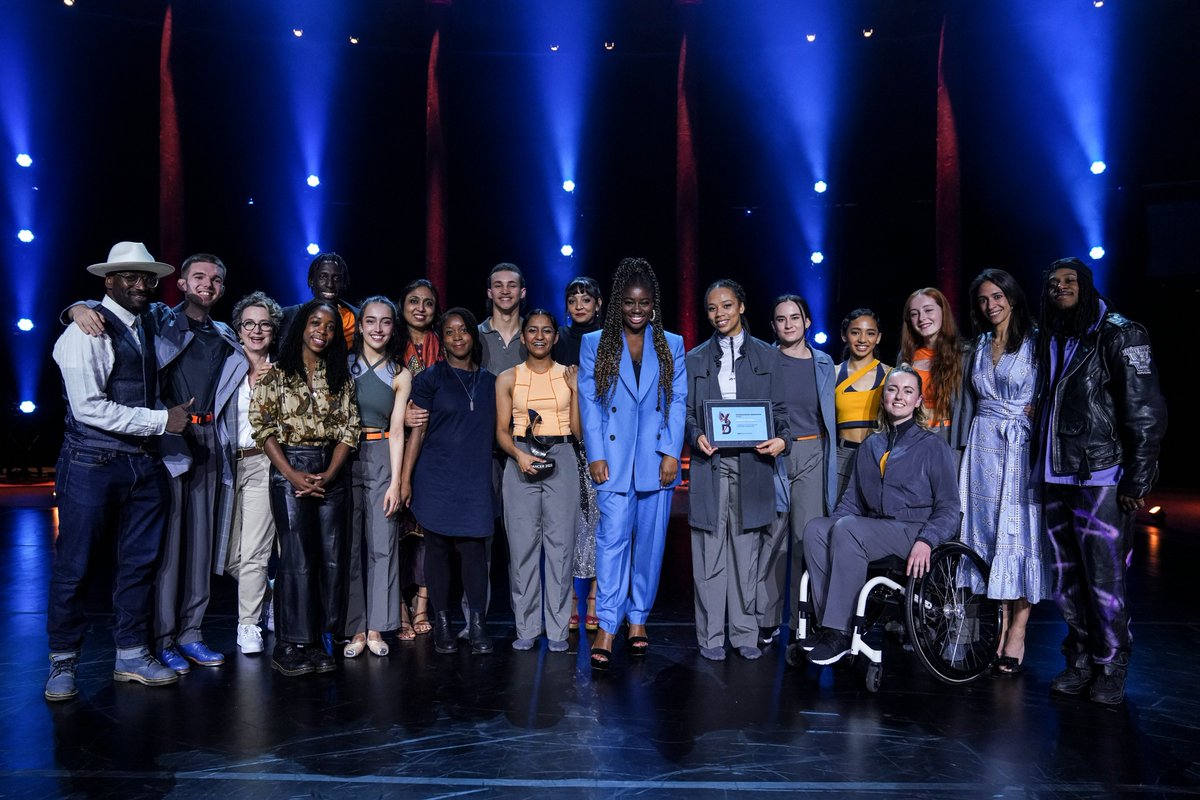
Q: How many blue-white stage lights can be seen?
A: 13